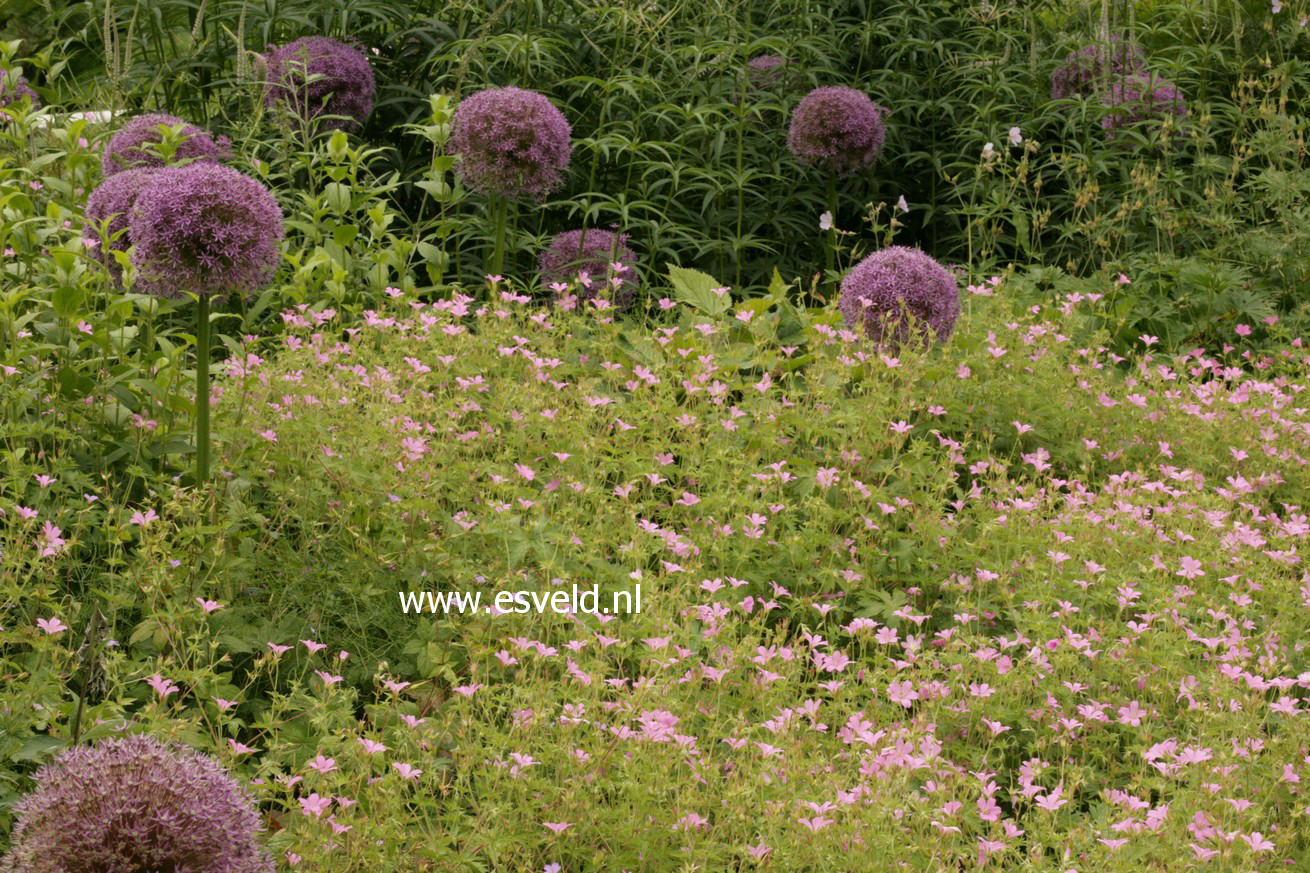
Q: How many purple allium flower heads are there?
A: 13